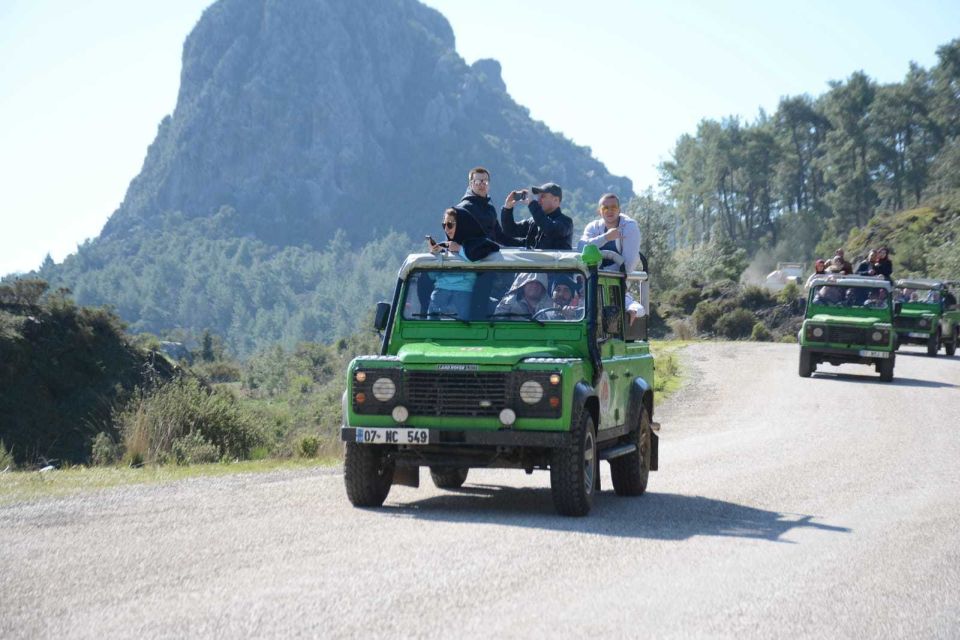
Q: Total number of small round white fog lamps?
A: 2